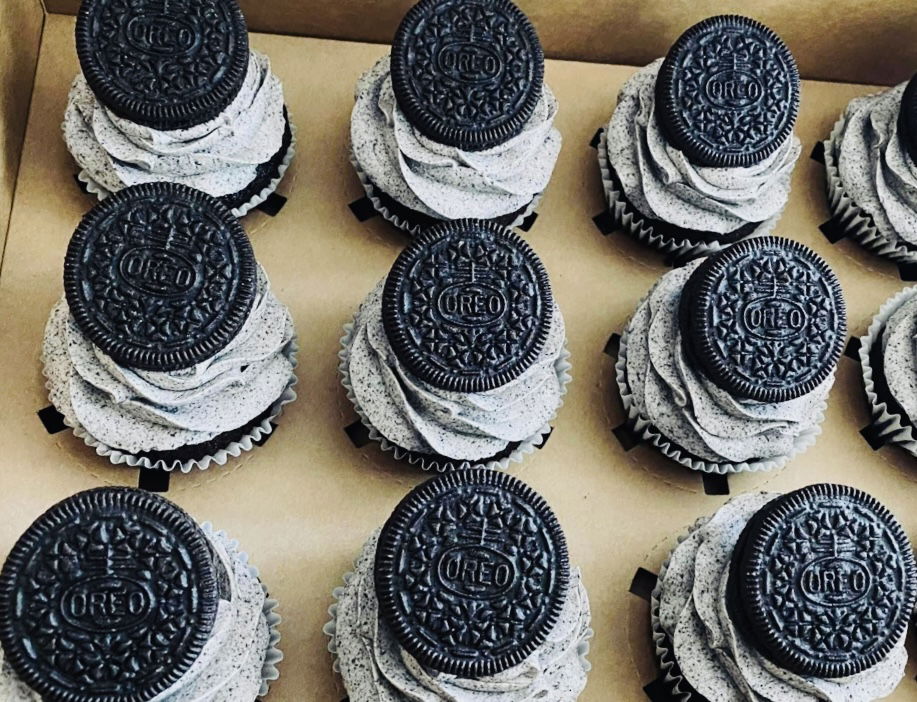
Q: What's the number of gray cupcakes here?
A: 11